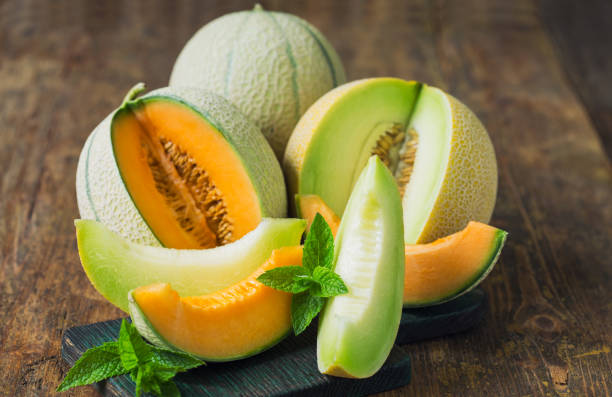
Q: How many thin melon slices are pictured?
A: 4